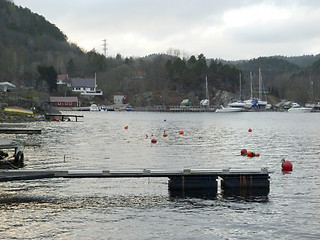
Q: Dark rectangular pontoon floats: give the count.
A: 2